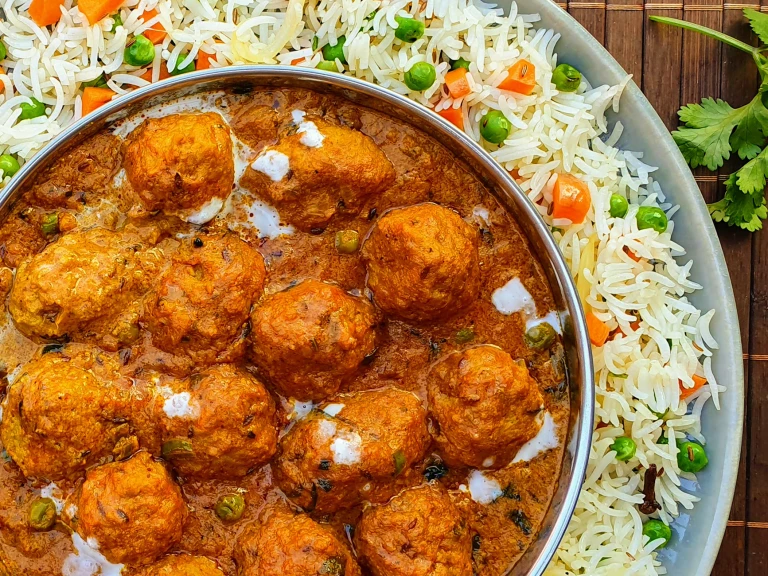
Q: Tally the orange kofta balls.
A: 14